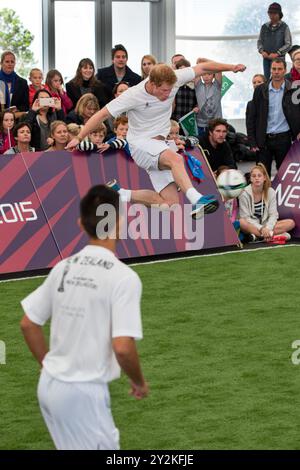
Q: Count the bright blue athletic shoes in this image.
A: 2